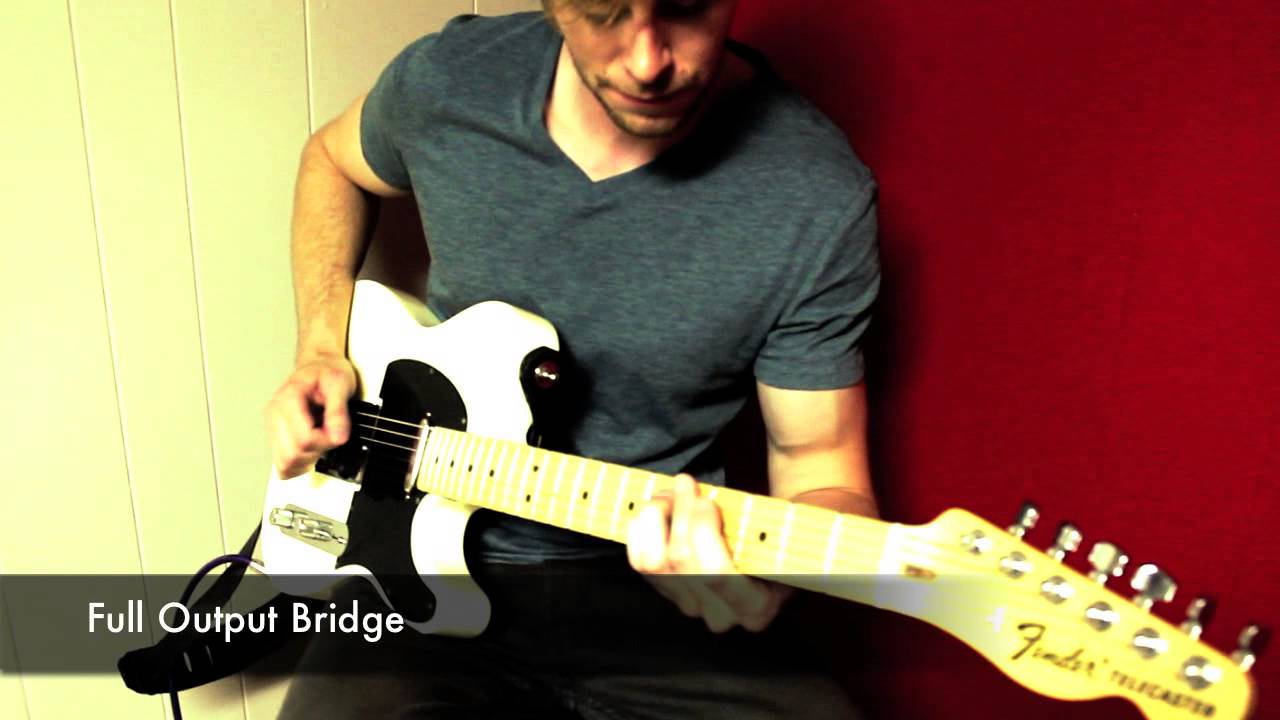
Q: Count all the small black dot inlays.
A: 9